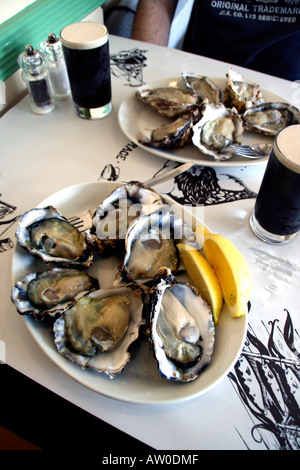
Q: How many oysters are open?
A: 12